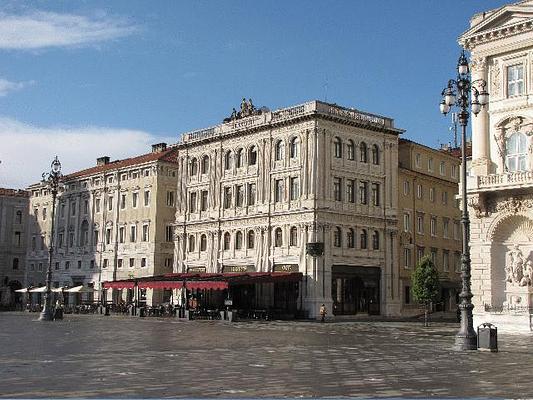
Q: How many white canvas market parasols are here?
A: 4